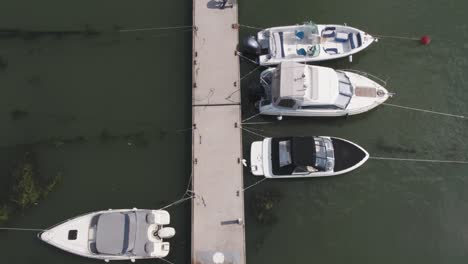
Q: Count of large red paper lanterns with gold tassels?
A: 0